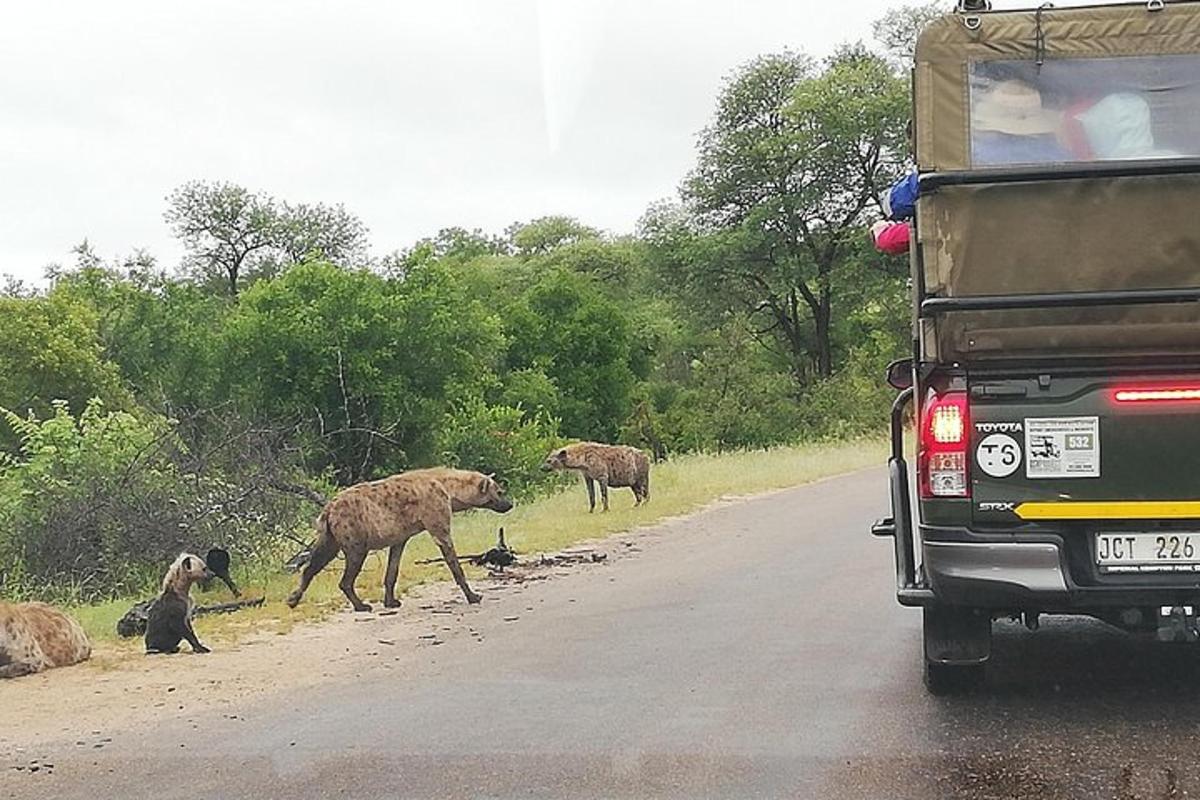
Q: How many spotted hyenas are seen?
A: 4